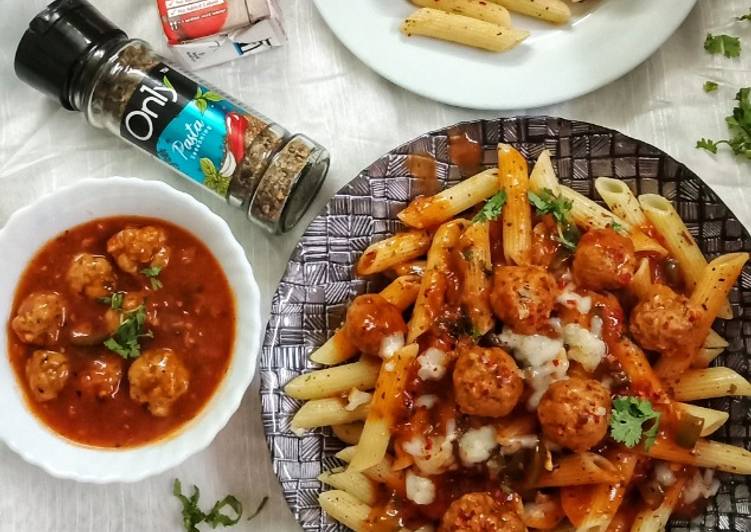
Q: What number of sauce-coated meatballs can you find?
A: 14